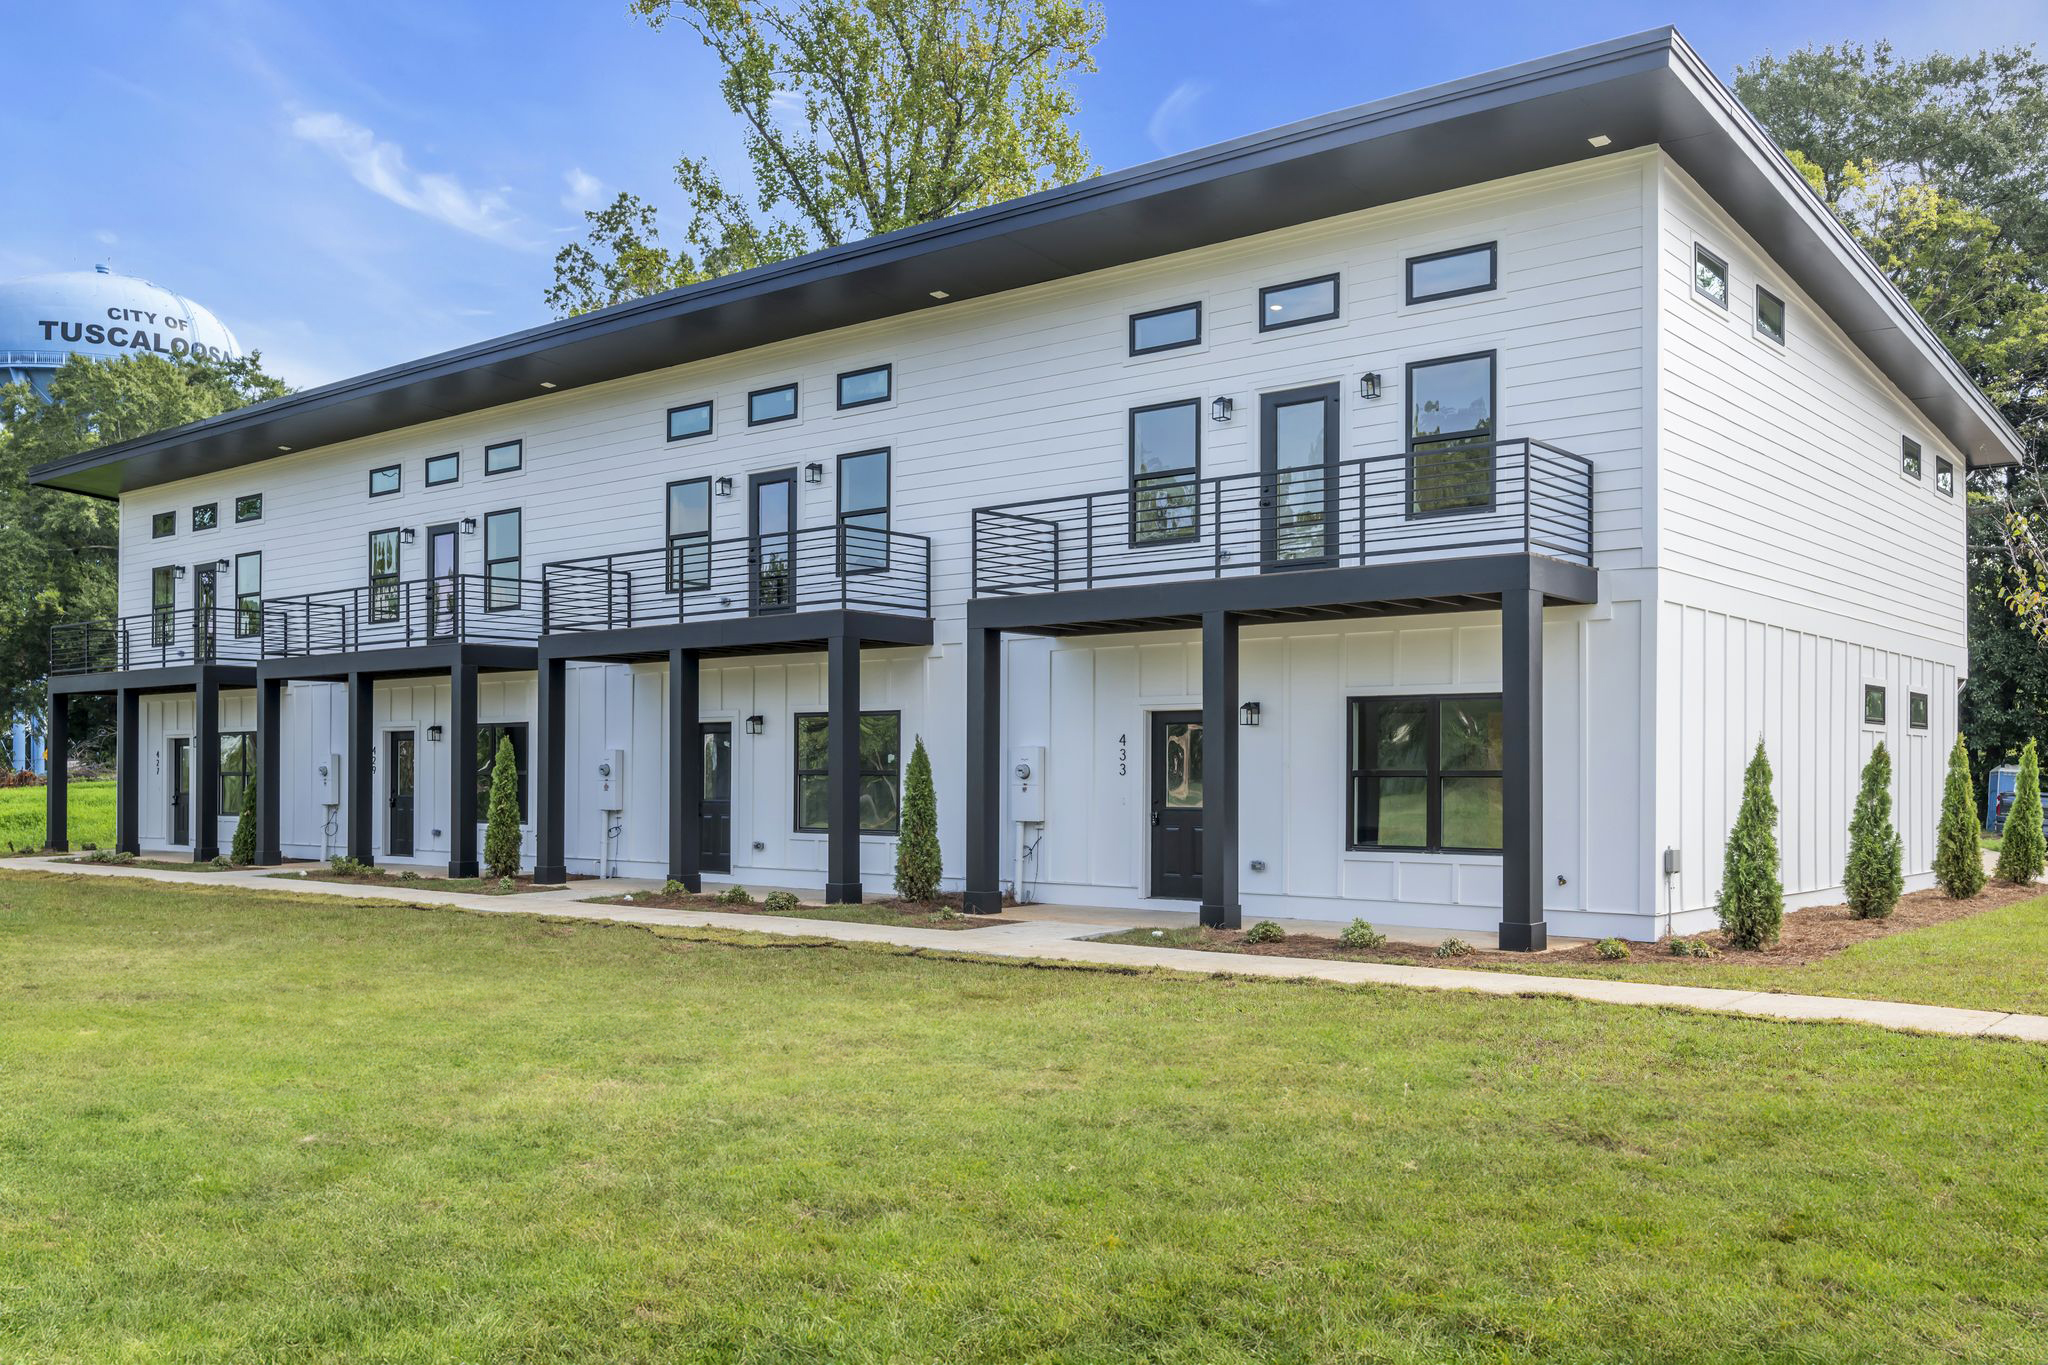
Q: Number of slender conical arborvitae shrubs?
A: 7